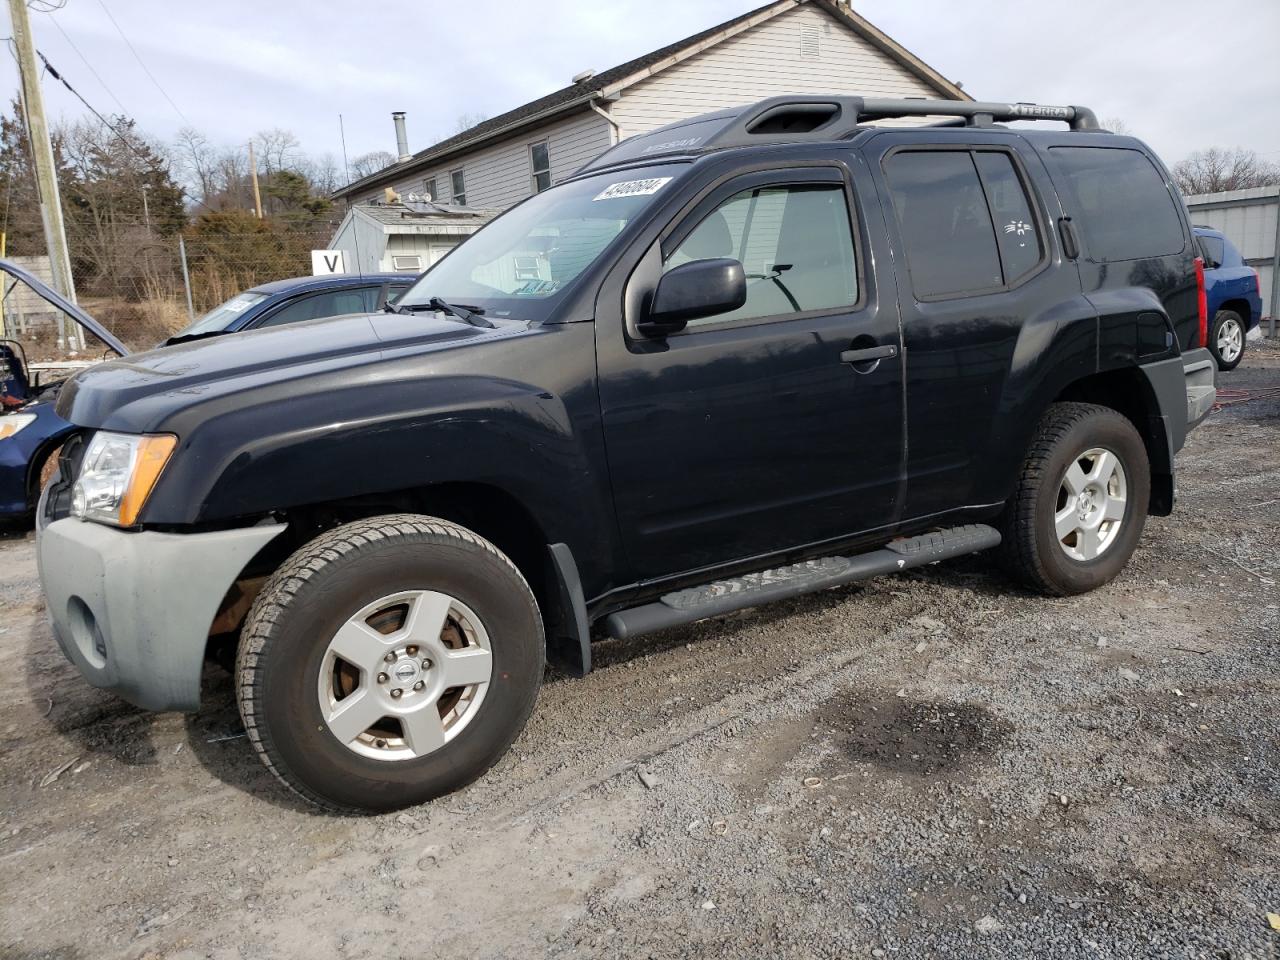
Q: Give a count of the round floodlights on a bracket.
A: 2